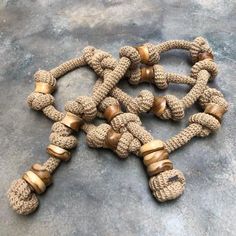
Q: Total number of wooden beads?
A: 15